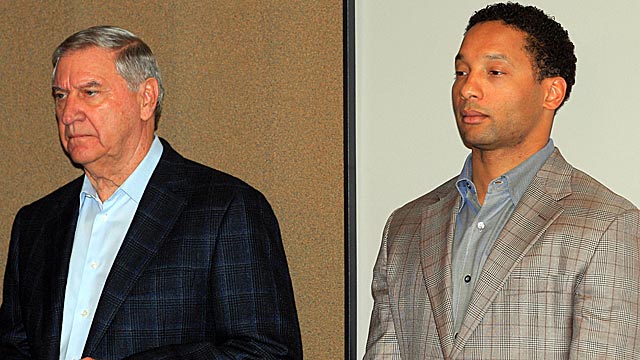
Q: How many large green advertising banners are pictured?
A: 0